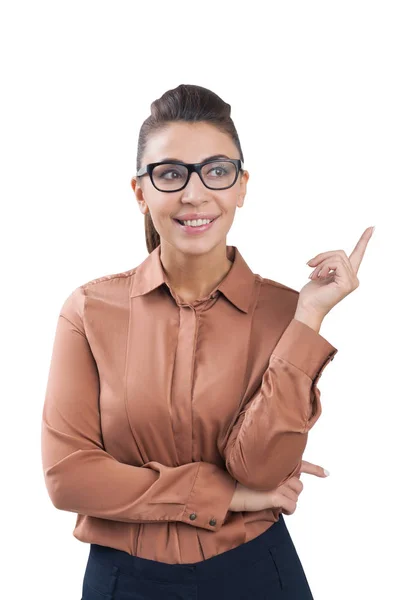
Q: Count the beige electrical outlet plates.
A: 0